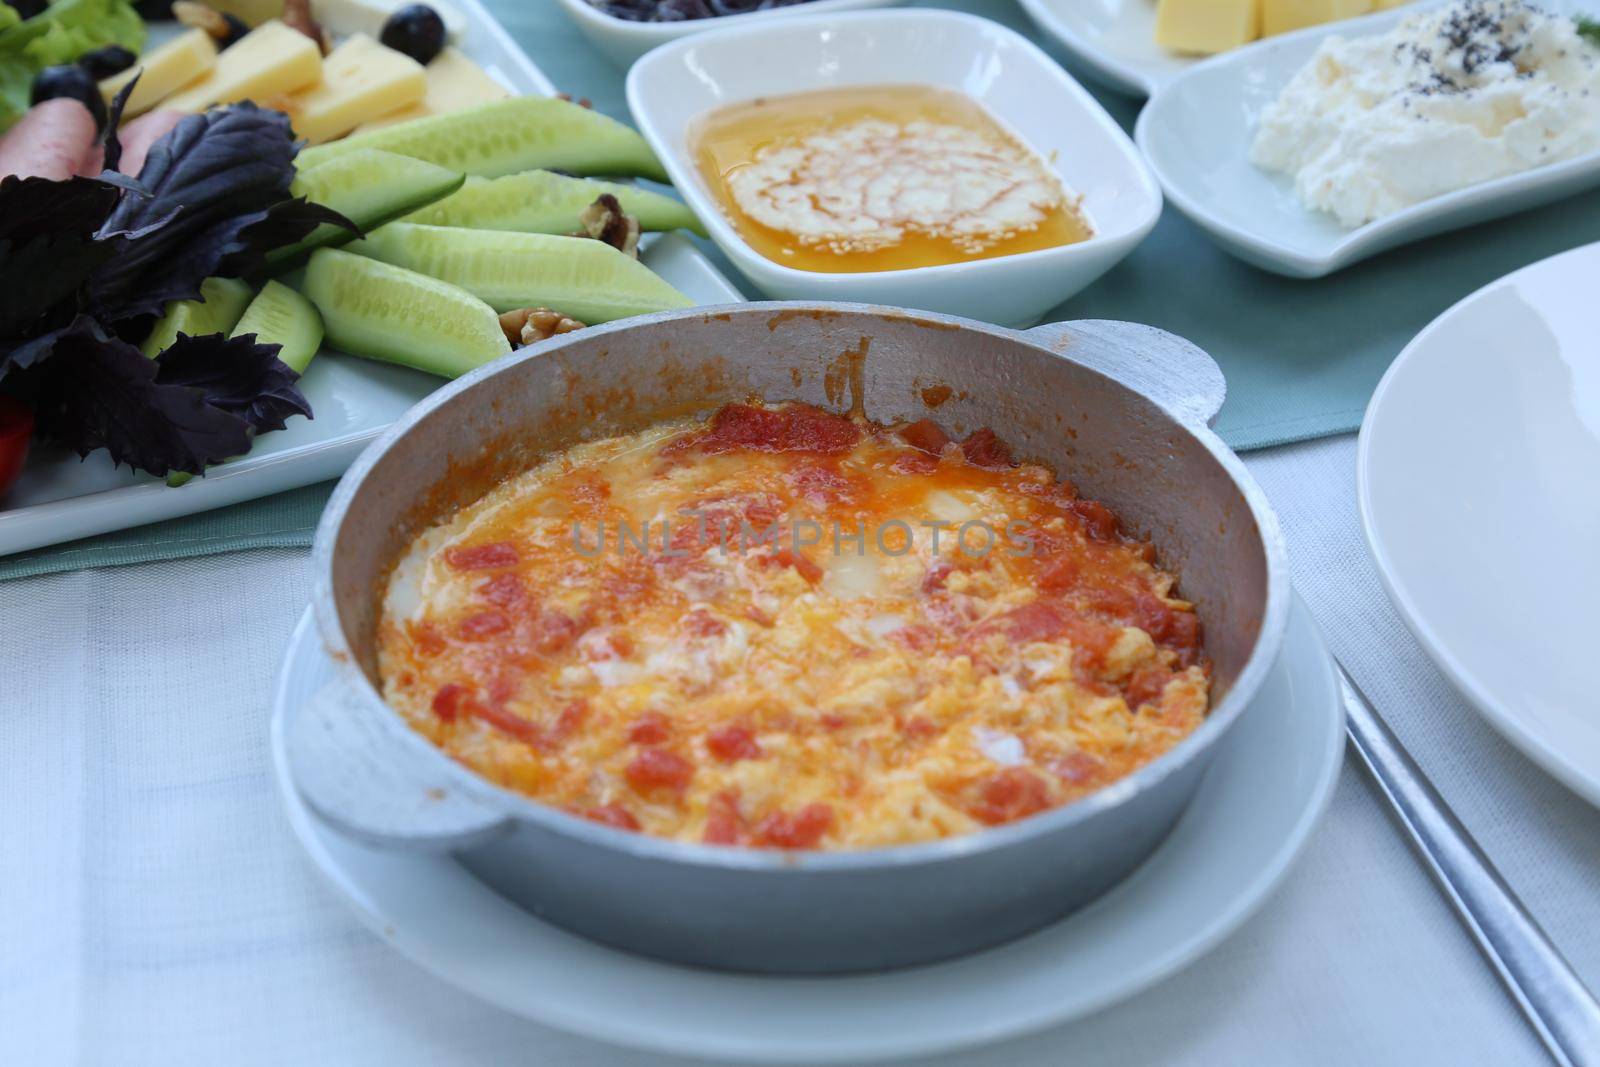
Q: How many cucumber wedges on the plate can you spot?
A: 7